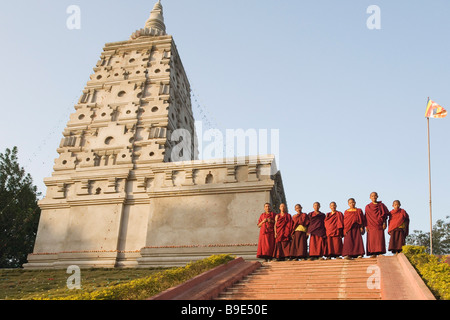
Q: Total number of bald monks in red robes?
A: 8